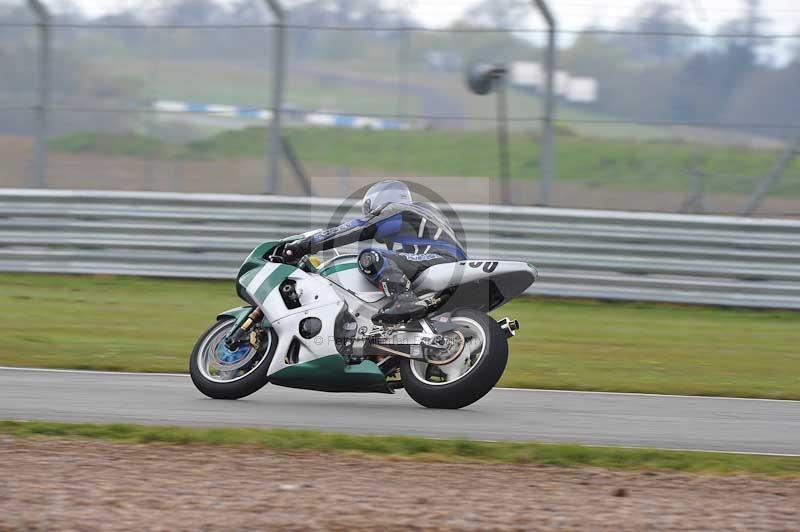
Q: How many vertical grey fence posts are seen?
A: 3